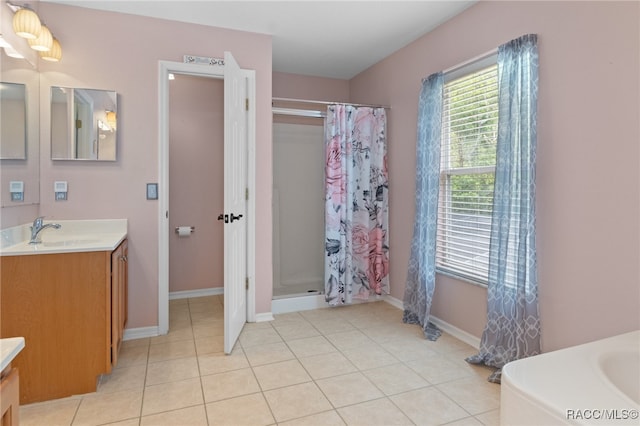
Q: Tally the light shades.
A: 3